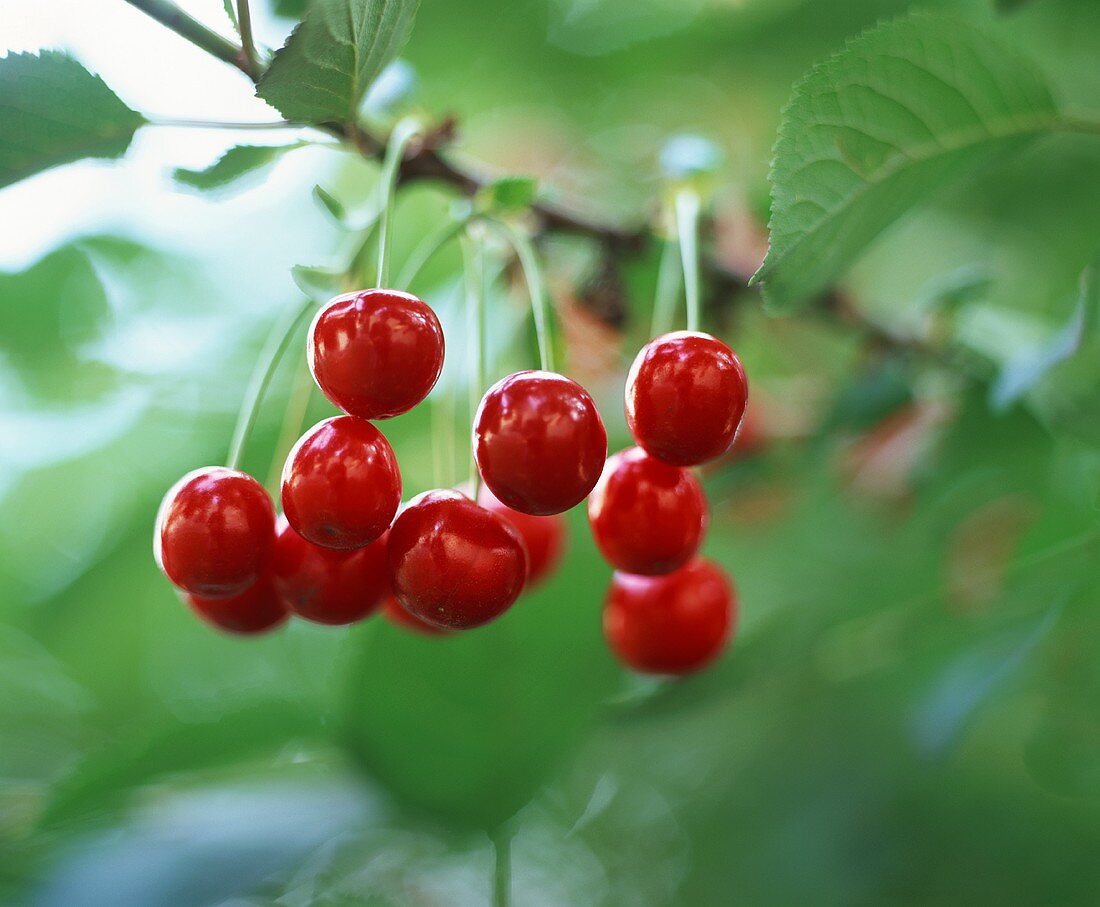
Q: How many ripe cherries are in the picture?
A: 12